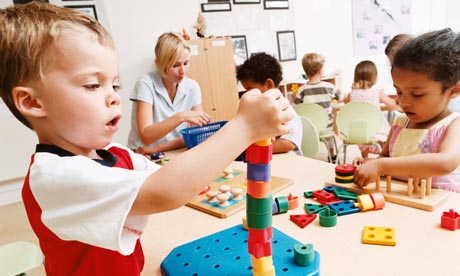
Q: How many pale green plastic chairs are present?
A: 4